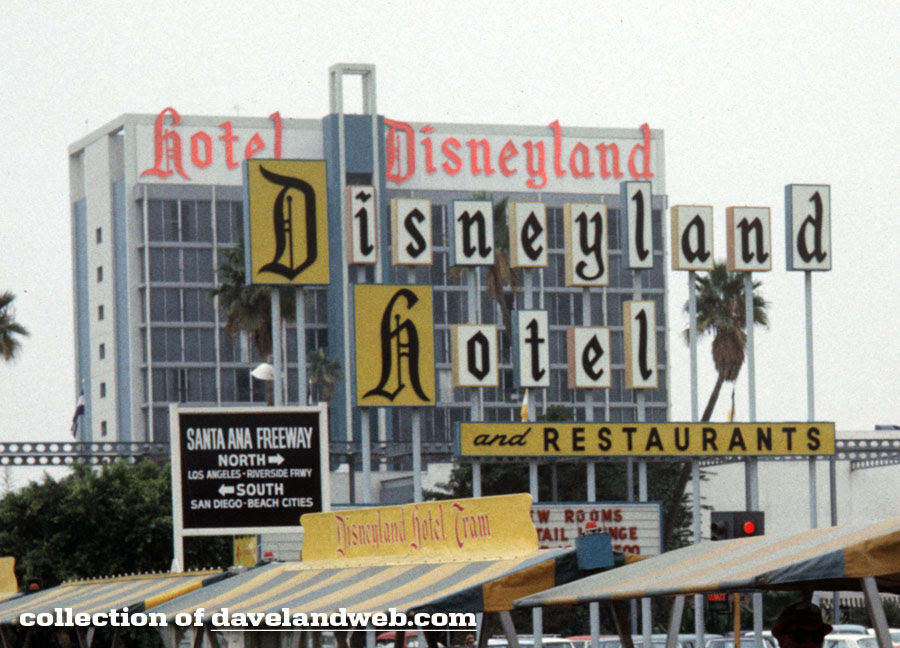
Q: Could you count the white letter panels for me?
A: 13